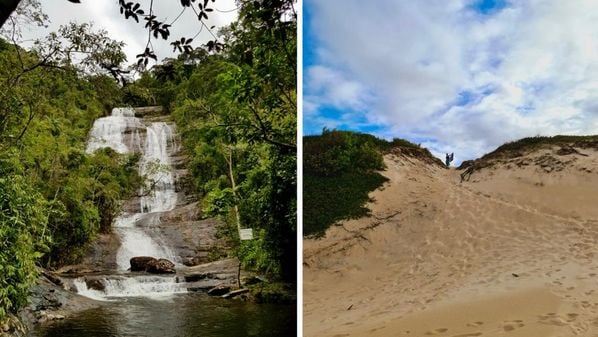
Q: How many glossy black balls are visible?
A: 0